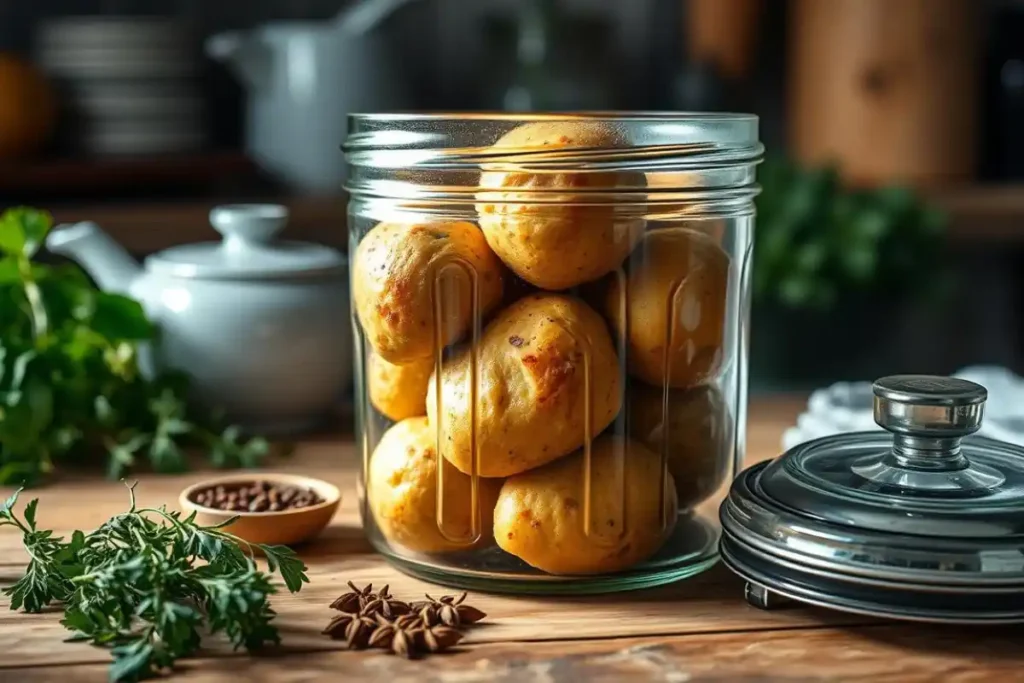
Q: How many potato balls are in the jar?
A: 8